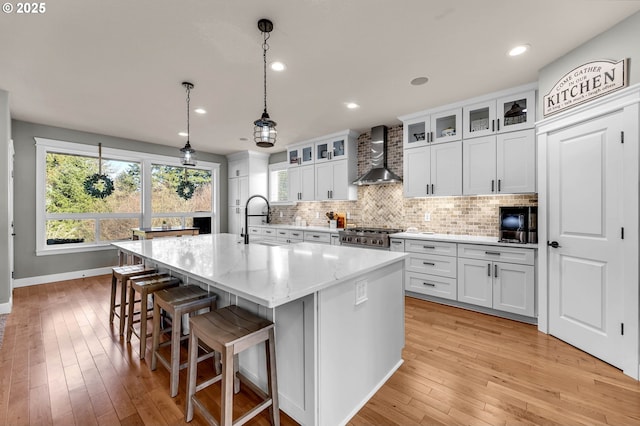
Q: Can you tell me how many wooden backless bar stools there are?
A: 4